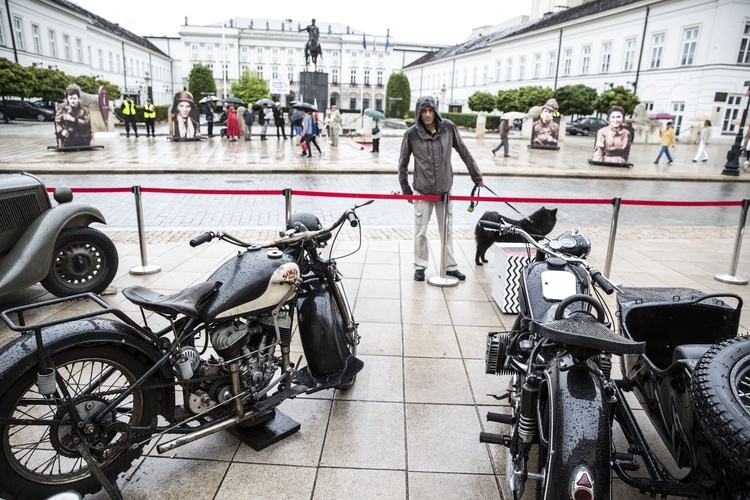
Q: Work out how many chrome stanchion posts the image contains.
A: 5